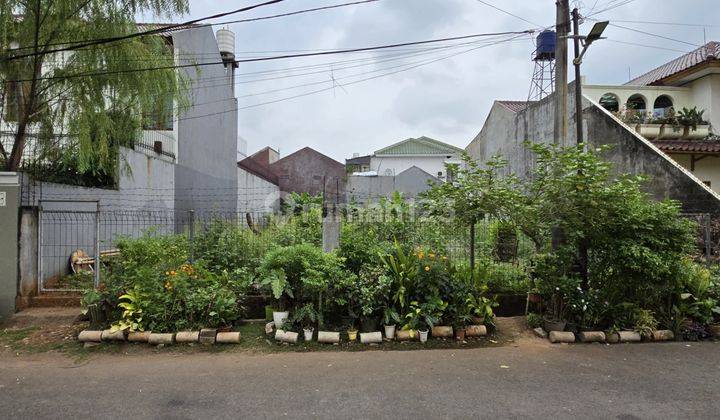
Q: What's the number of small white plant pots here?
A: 4